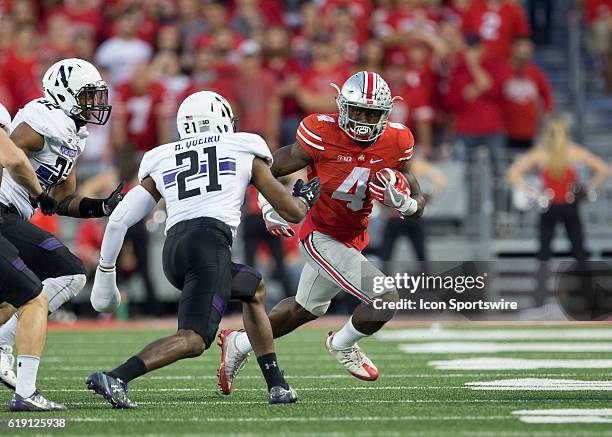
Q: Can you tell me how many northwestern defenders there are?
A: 3